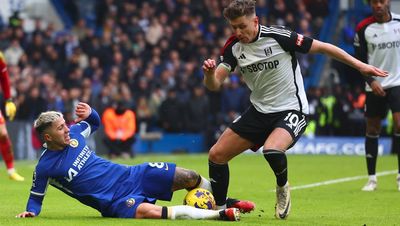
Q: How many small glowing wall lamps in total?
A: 0